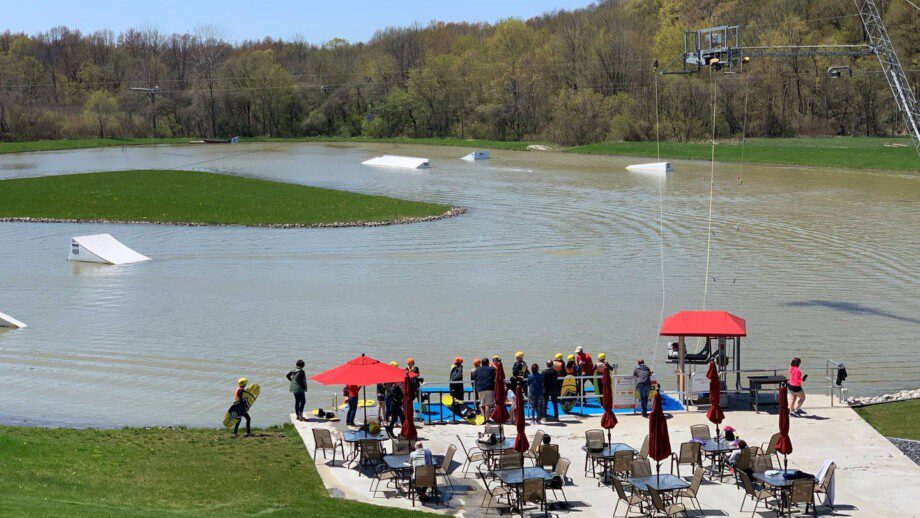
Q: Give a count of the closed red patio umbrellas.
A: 7